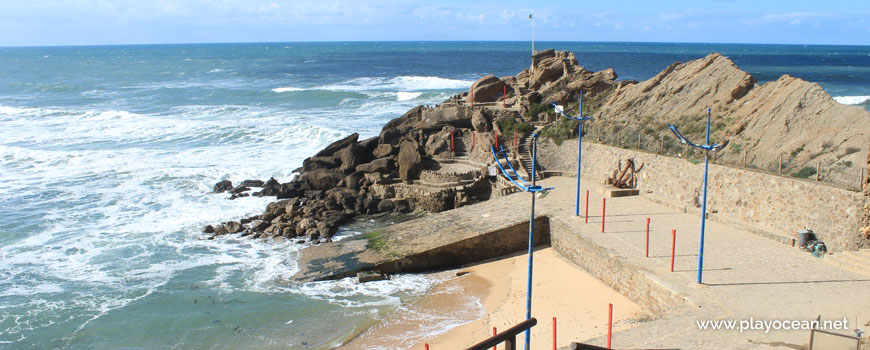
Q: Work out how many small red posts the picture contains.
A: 14